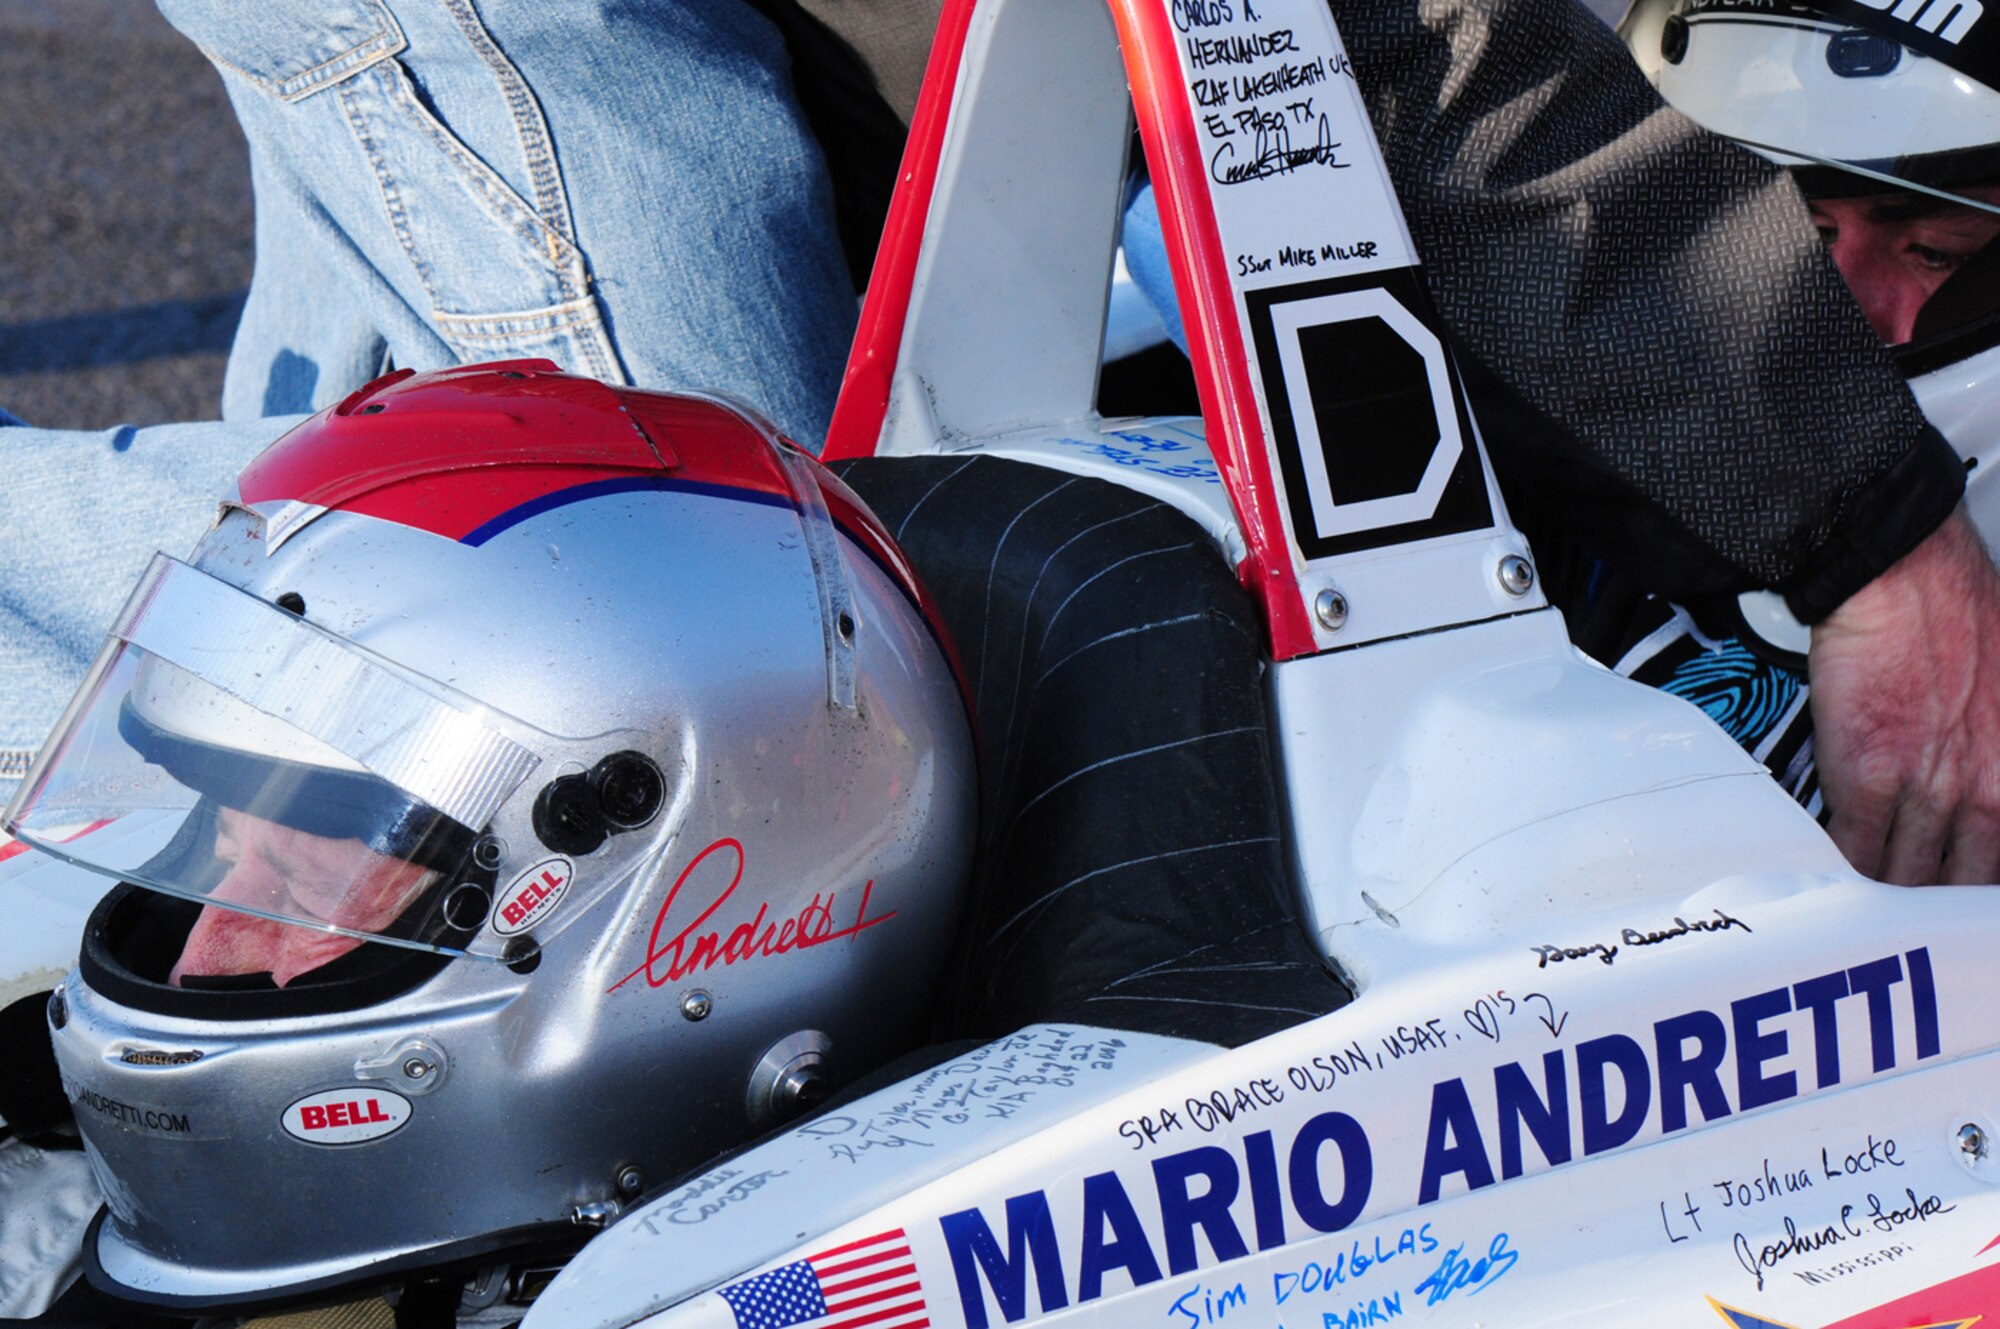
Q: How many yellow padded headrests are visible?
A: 0